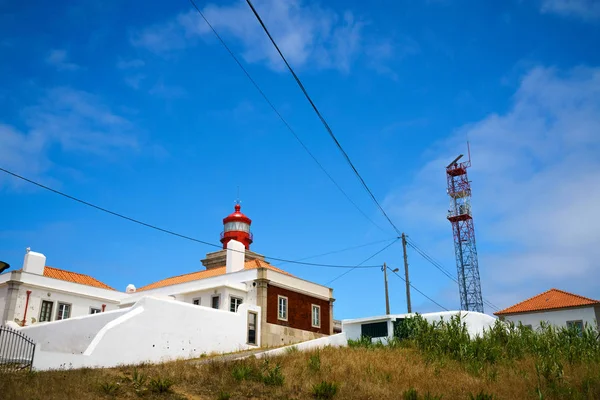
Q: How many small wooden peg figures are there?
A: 0